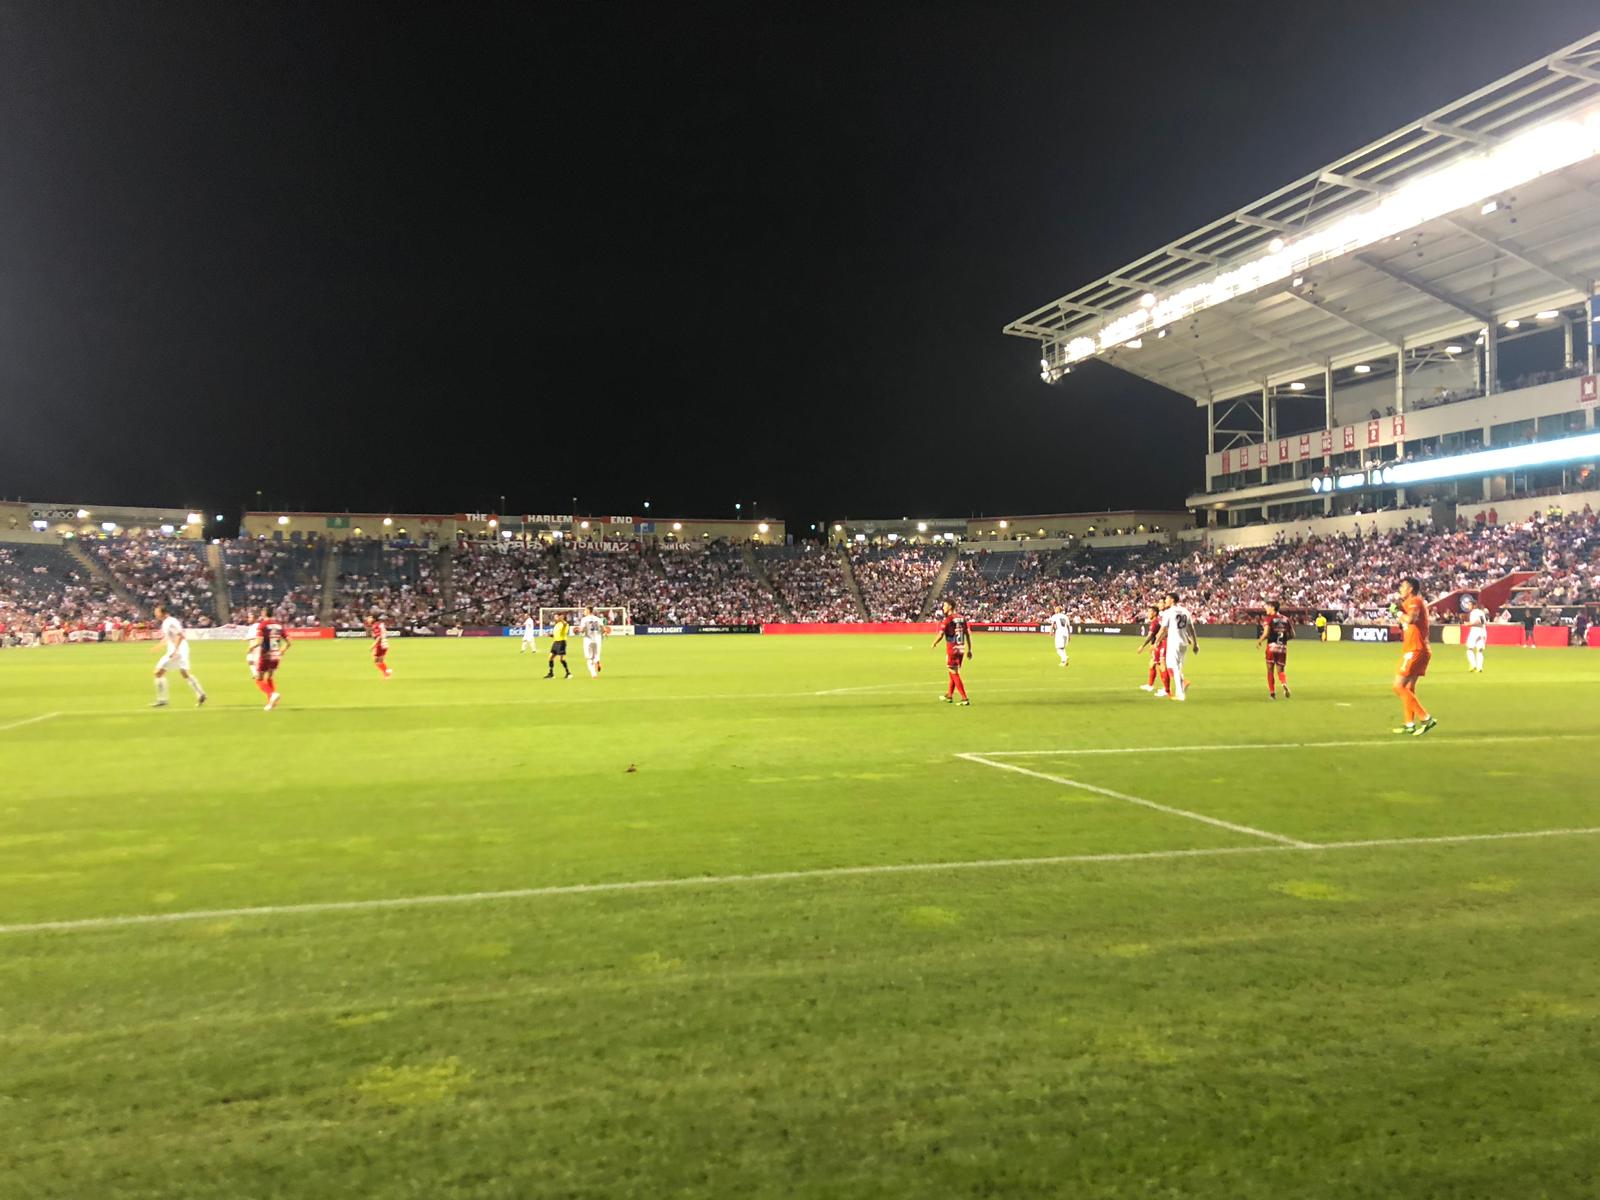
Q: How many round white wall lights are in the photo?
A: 11